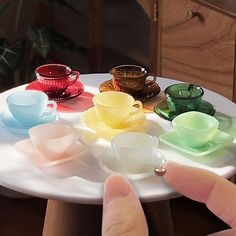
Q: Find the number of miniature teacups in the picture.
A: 8